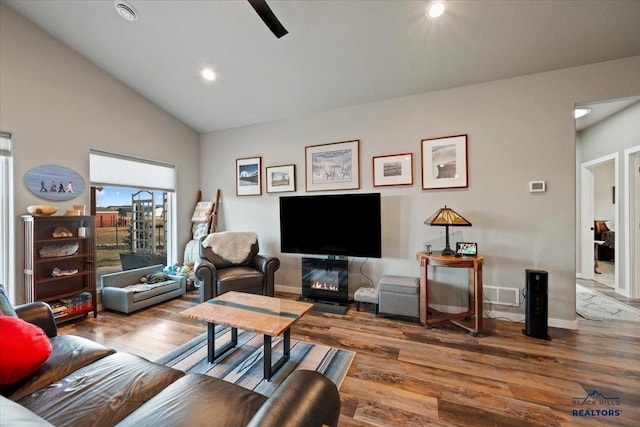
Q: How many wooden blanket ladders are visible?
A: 1